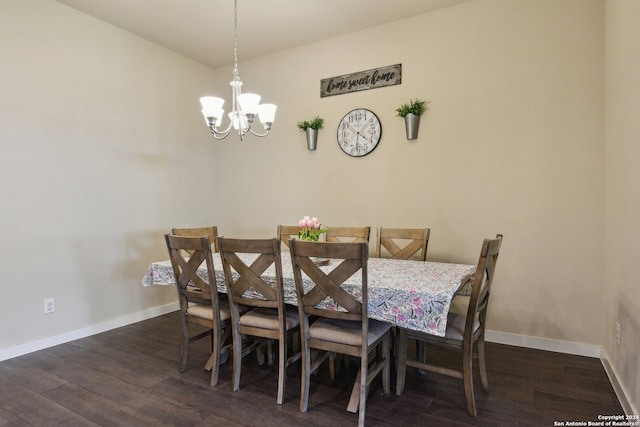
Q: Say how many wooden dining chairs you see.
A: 8